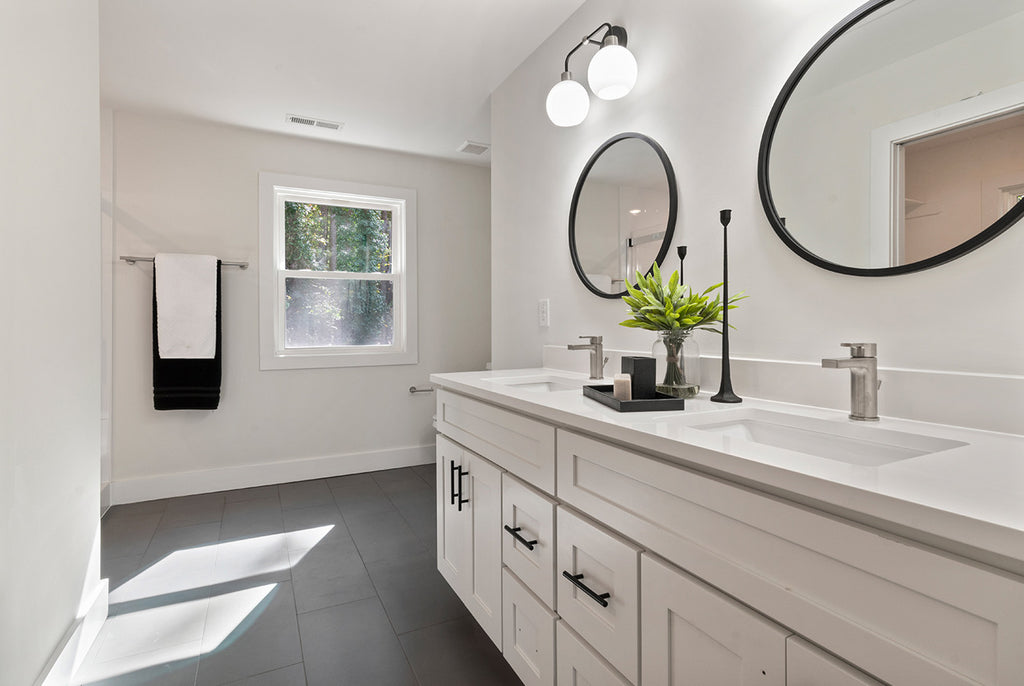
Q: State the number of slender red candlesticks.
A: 0